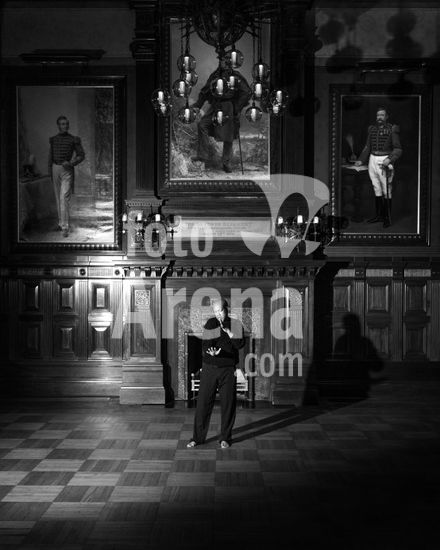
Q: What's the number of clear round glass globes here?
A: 15